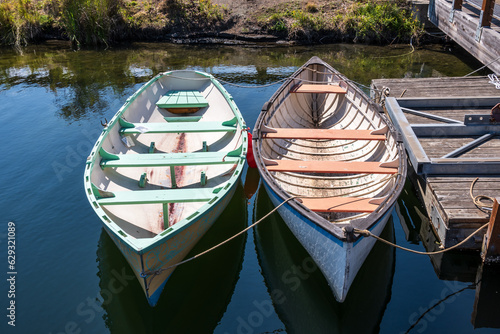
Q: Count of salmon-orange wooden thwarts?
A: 4